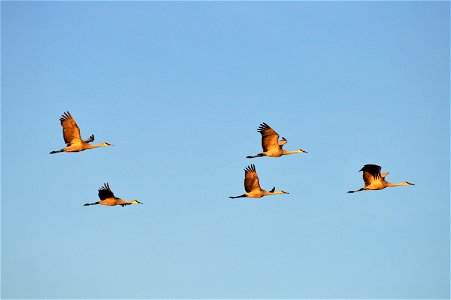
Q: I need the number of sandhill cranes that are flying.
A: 5